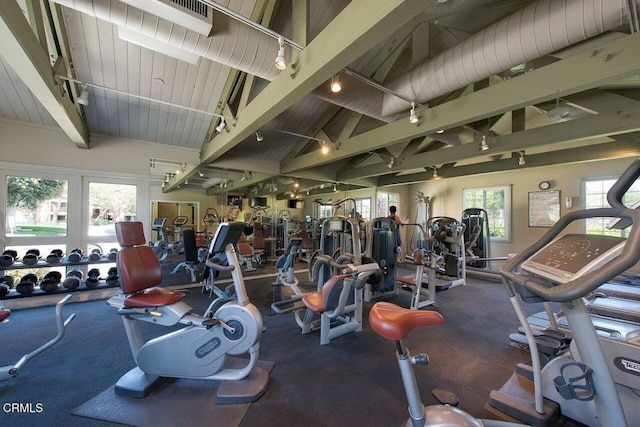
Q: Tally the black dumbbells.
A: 12